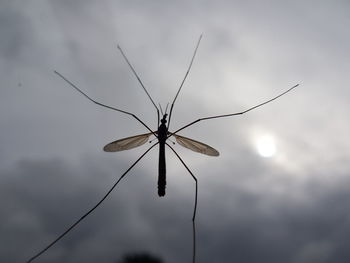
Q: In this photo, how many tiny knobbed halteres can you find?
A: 2